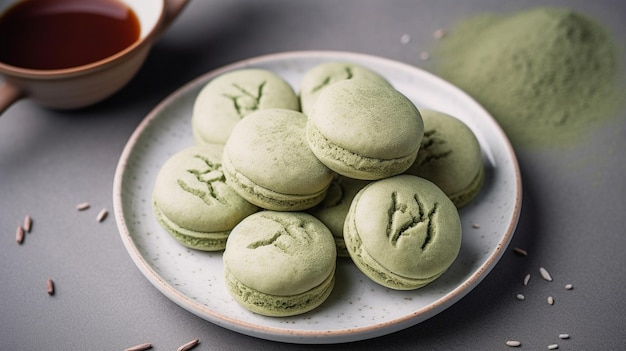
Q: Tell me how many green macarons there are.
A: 9